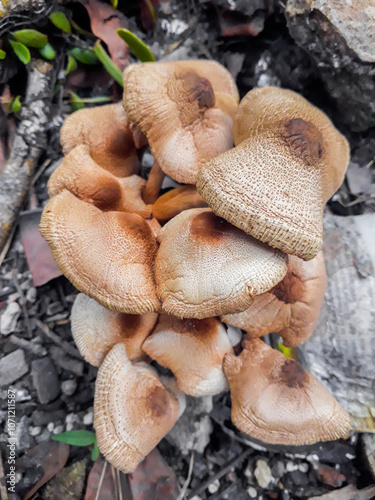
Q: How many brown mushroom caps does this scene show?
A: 11